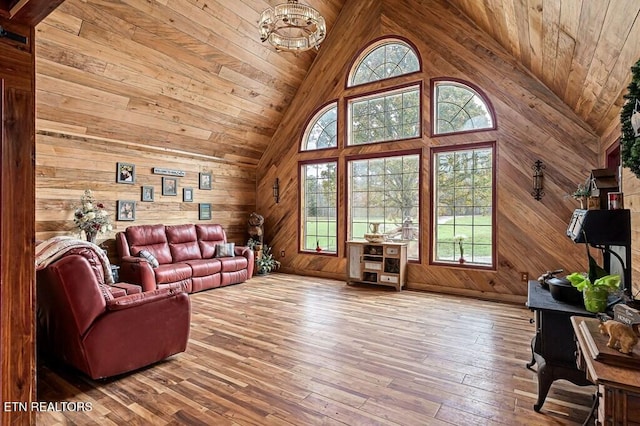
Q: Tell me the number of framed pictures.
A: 7